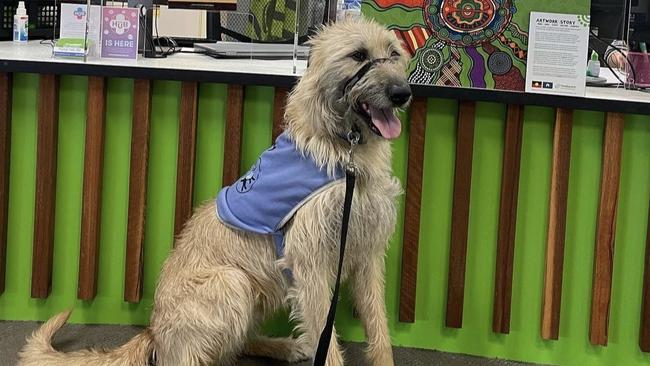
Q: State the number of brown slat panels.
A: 13